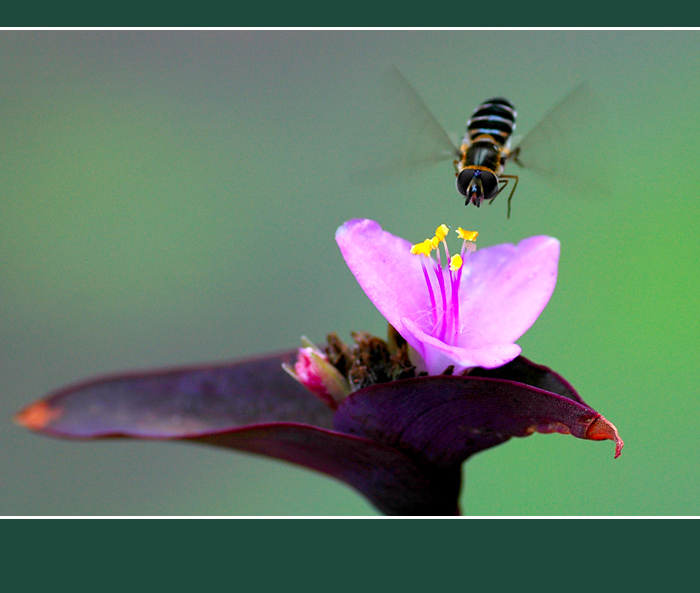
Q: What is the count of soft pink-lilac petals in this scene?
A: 3